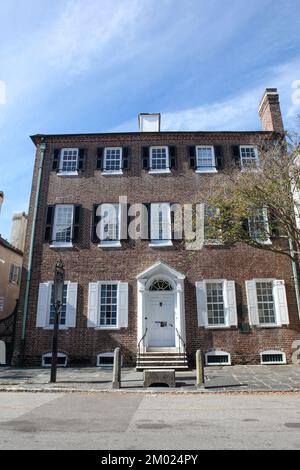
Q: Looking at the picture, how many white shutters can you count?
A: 8